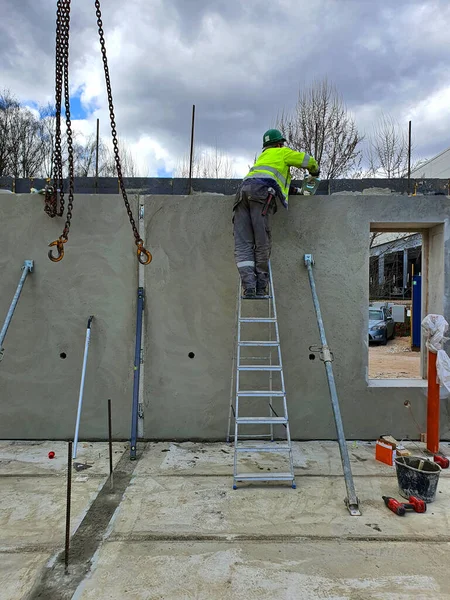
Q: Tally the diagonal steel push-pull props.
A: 2